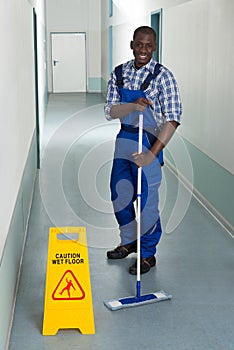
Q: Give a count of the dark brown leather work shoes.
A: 2